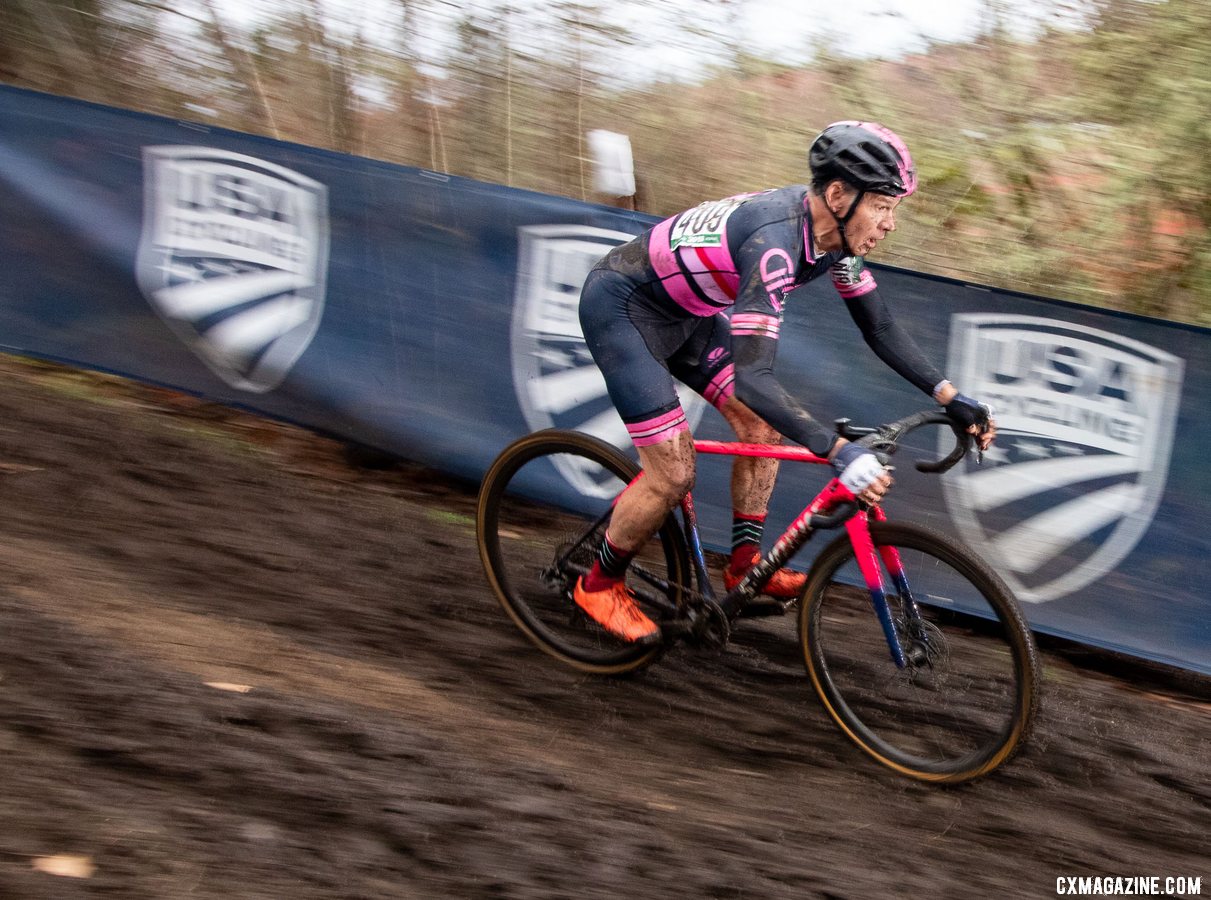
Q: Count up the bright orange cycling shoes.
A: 2